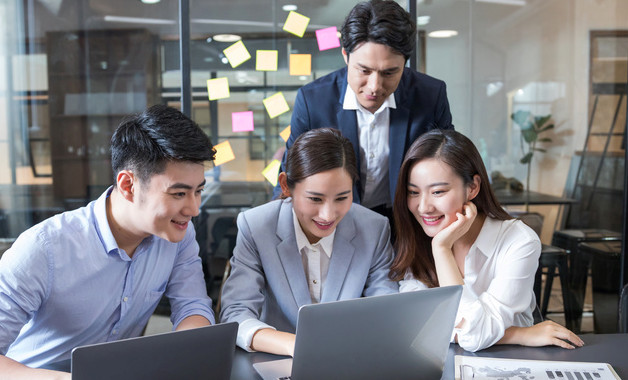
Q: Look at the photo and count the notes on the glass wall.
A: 11